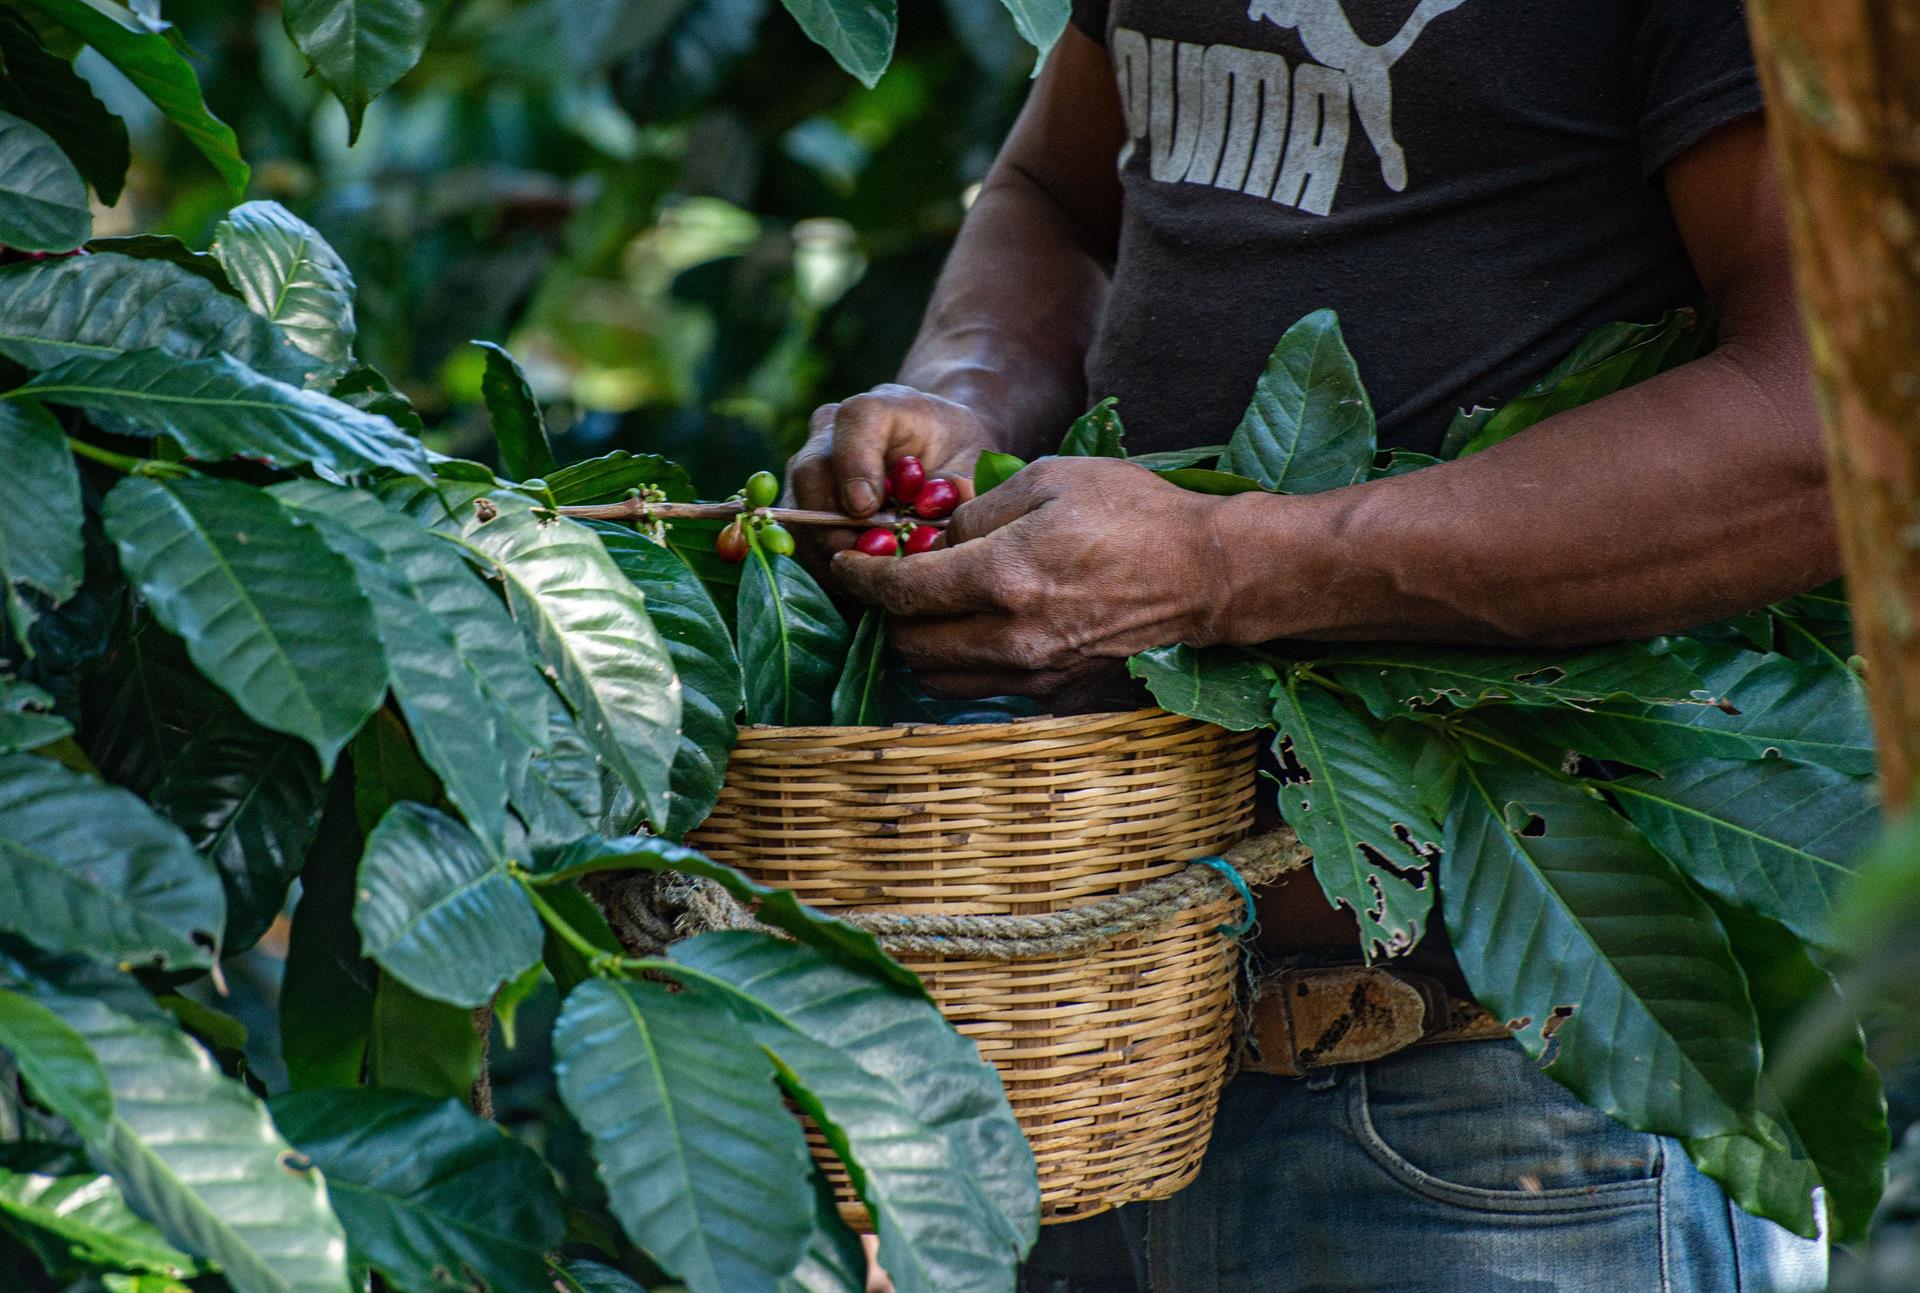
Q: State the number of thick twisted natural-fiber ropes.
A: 1